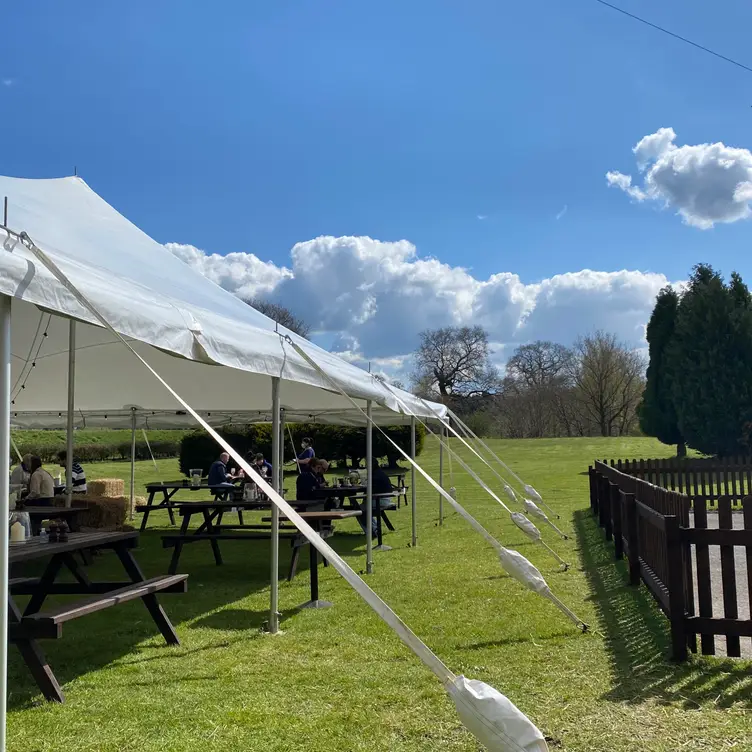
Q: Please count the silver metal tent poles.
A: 8